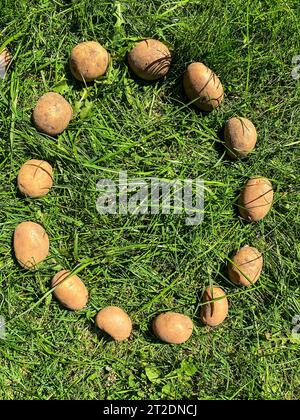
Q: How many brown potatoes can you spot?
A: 13